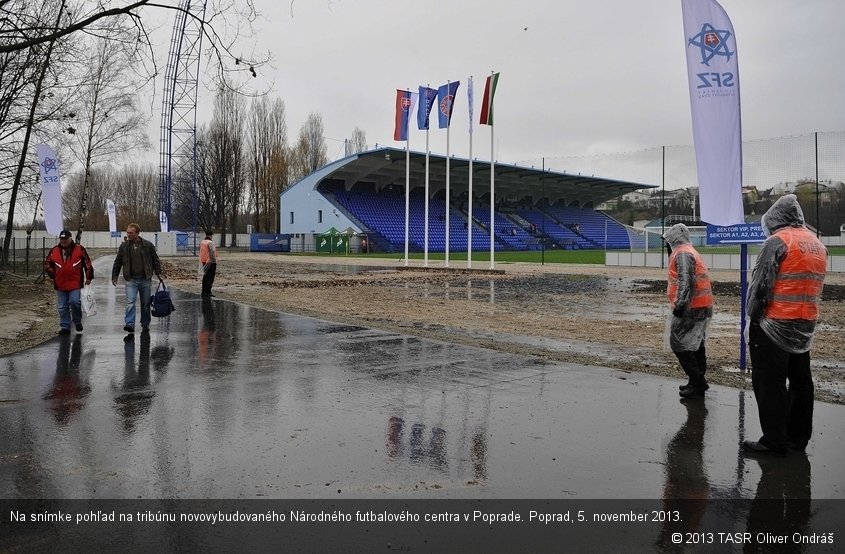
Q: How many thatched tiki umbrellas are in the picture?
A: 0